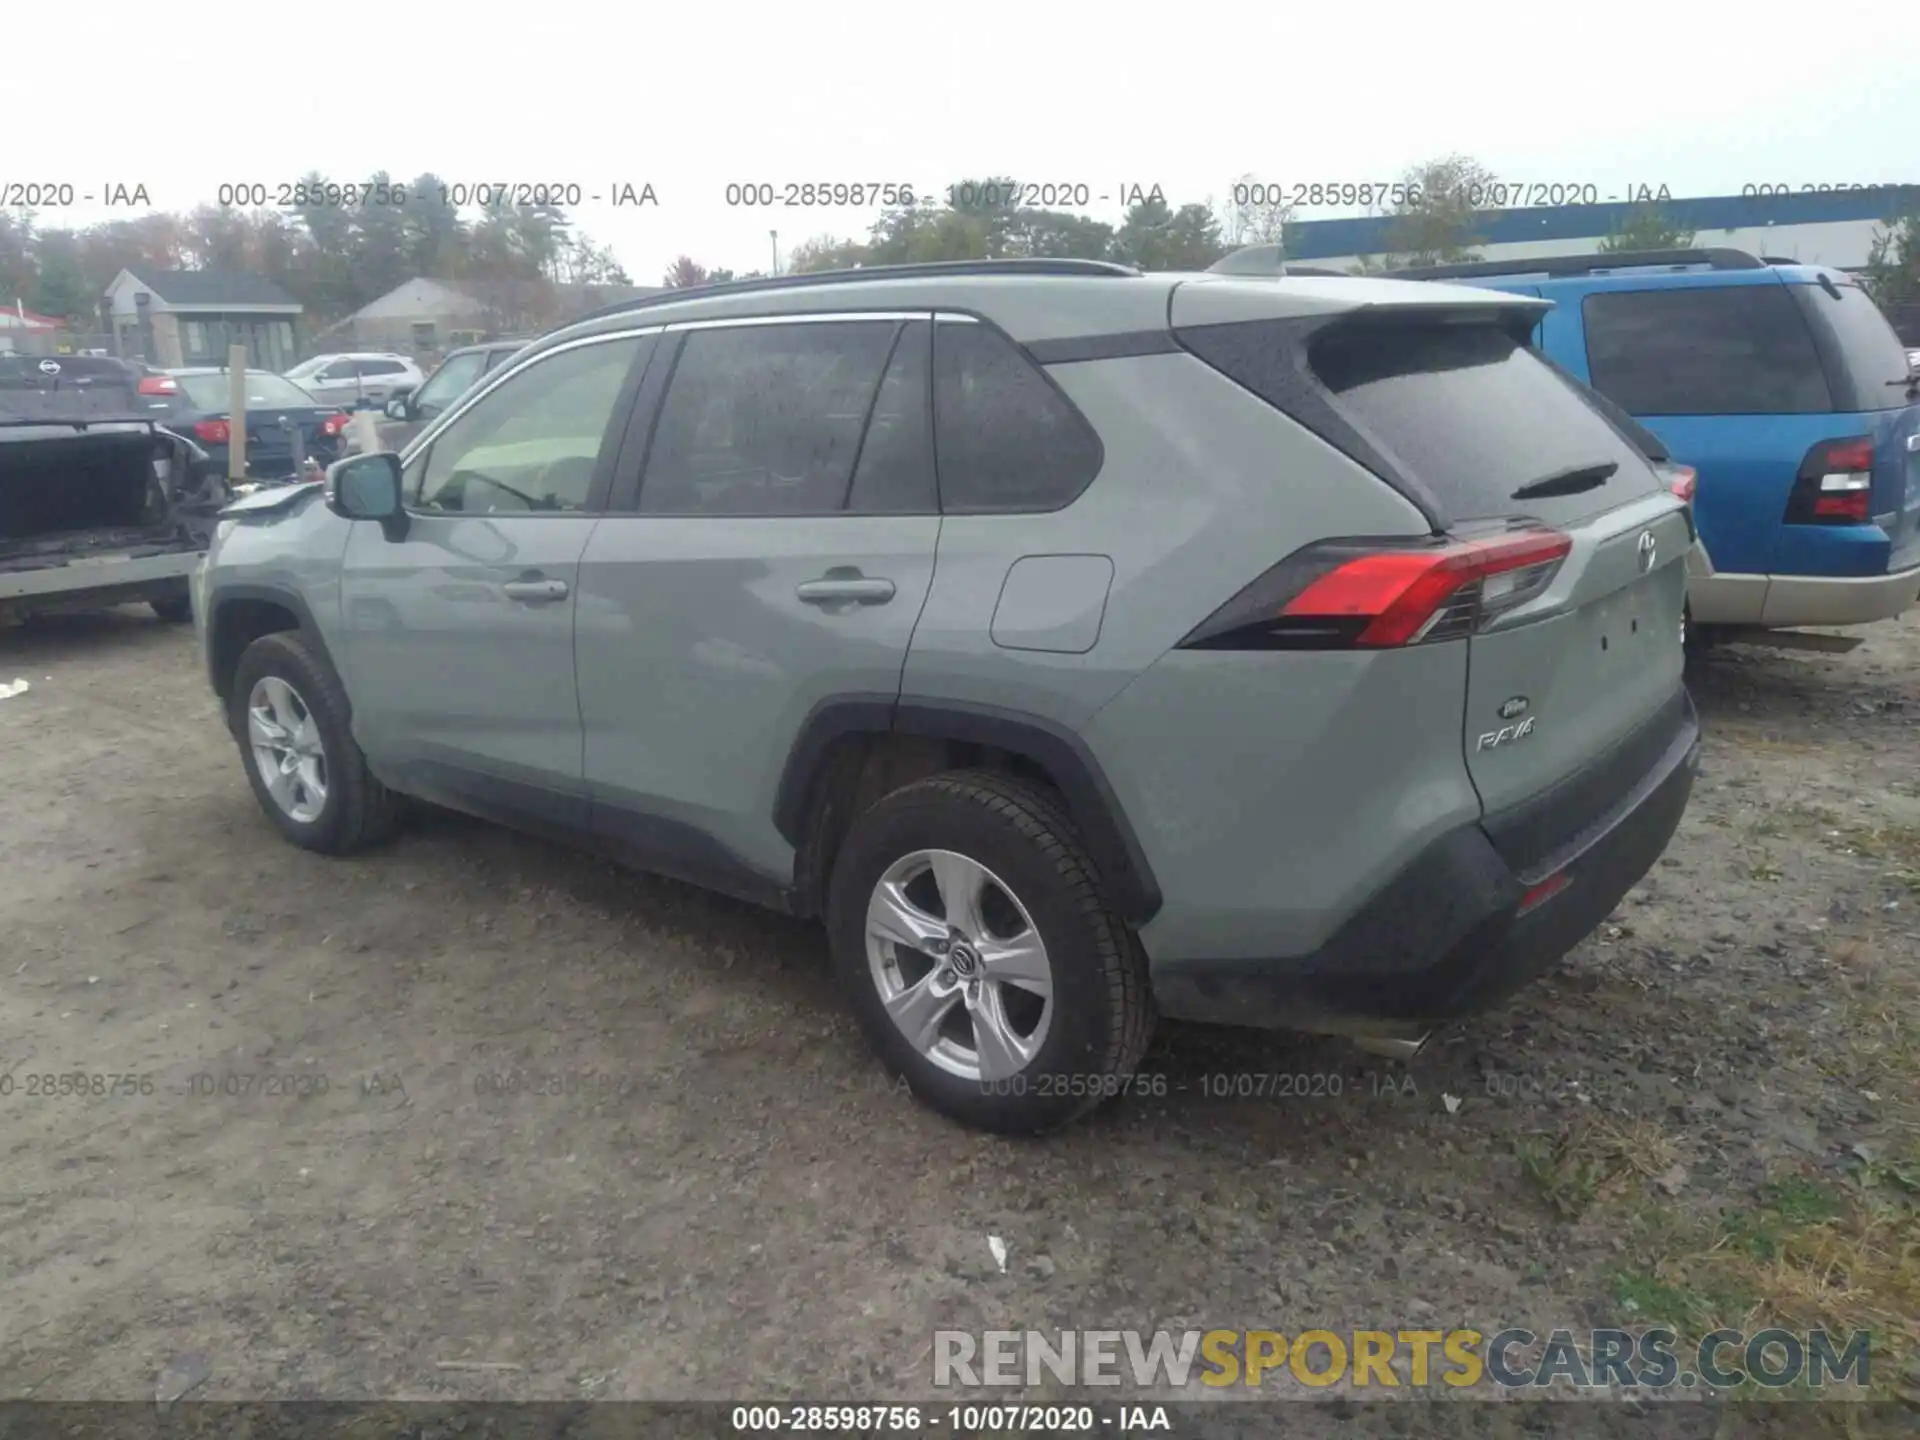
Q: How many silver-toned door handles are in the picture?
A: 2